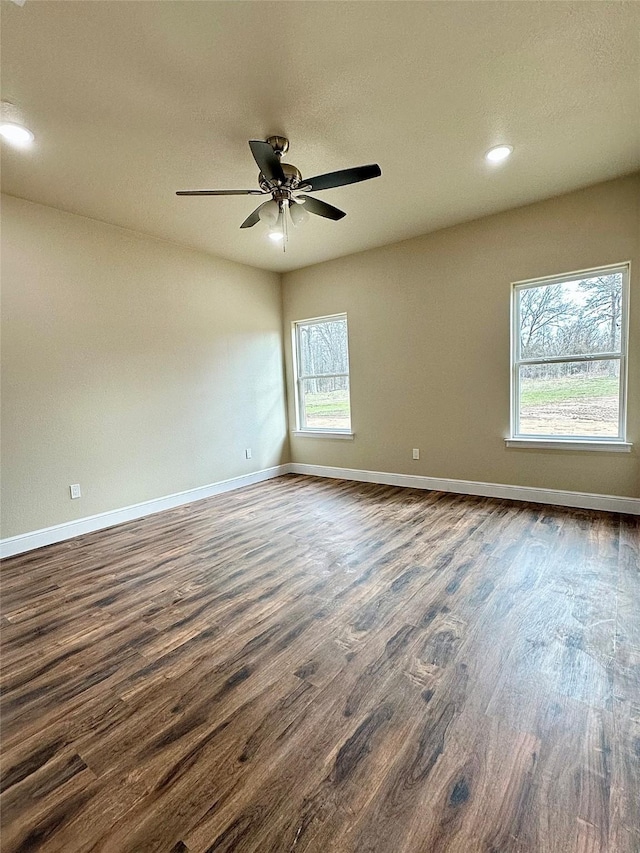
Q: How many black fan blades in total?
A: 5